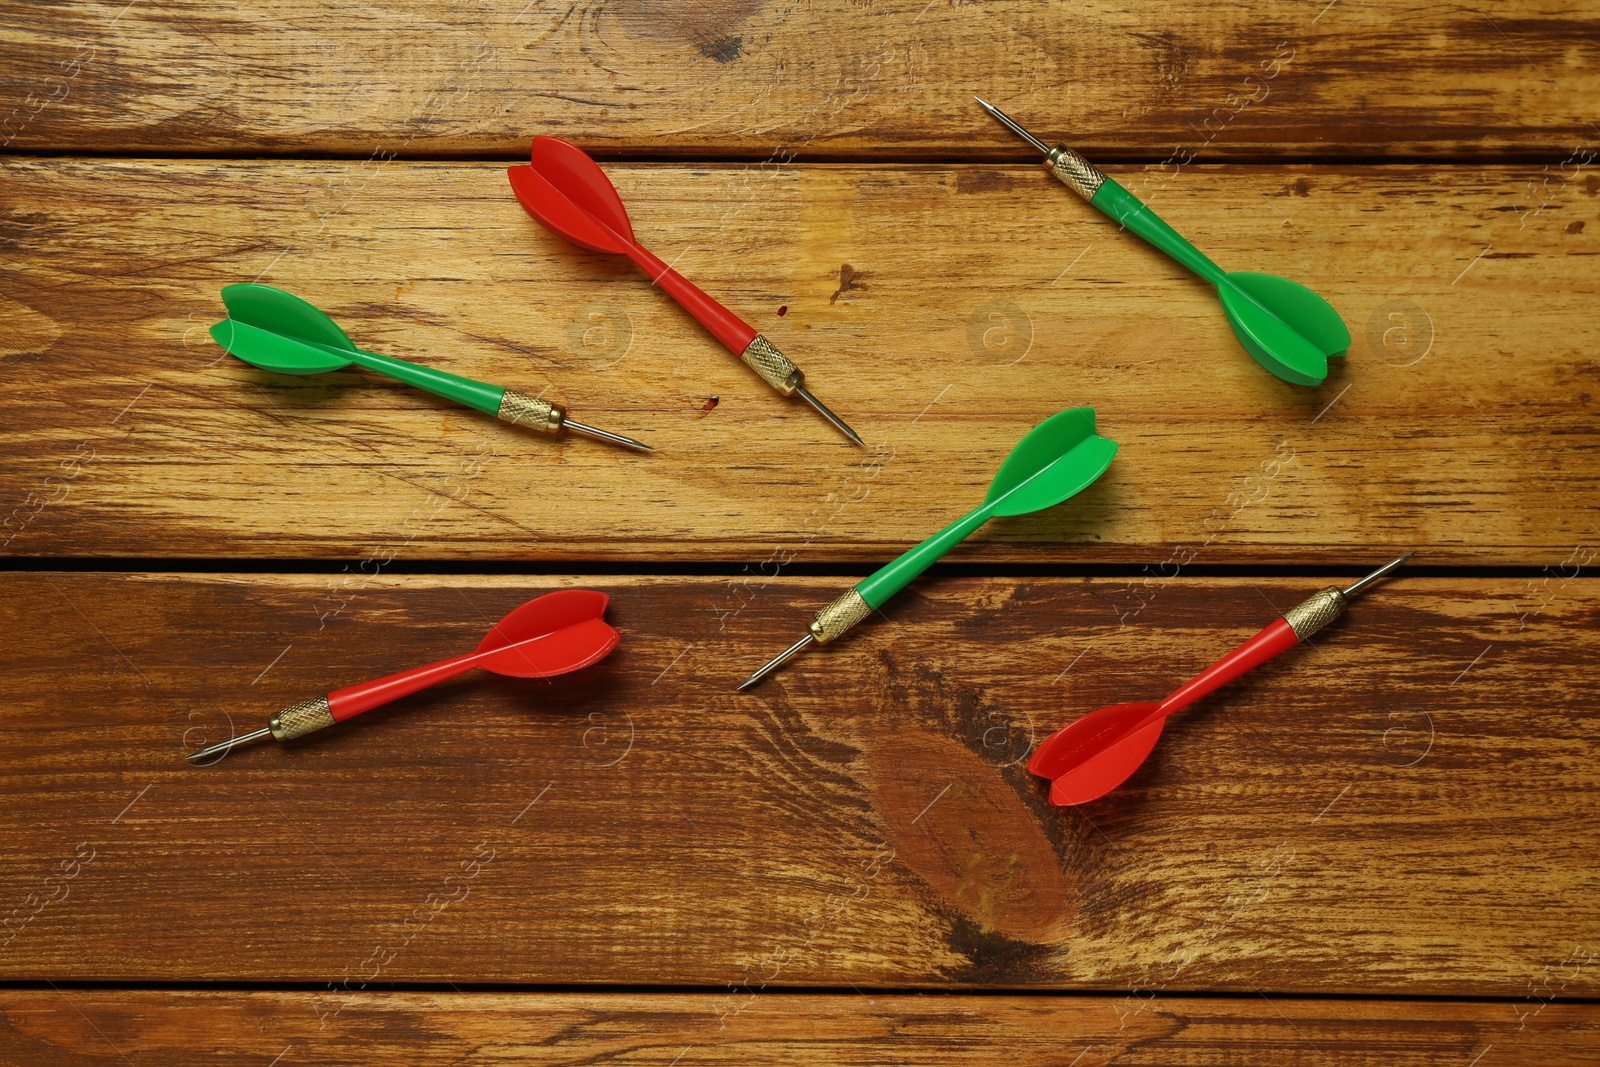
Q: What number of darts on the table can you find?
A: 6